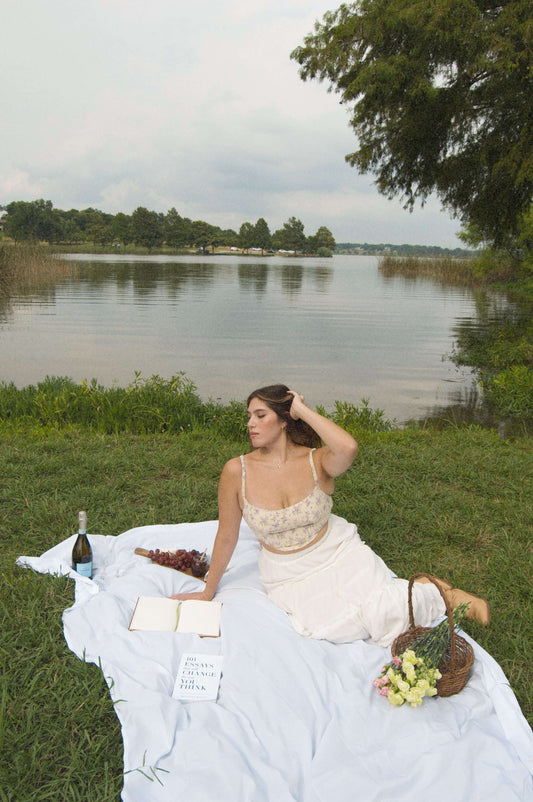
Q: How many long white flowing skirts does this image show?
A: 1